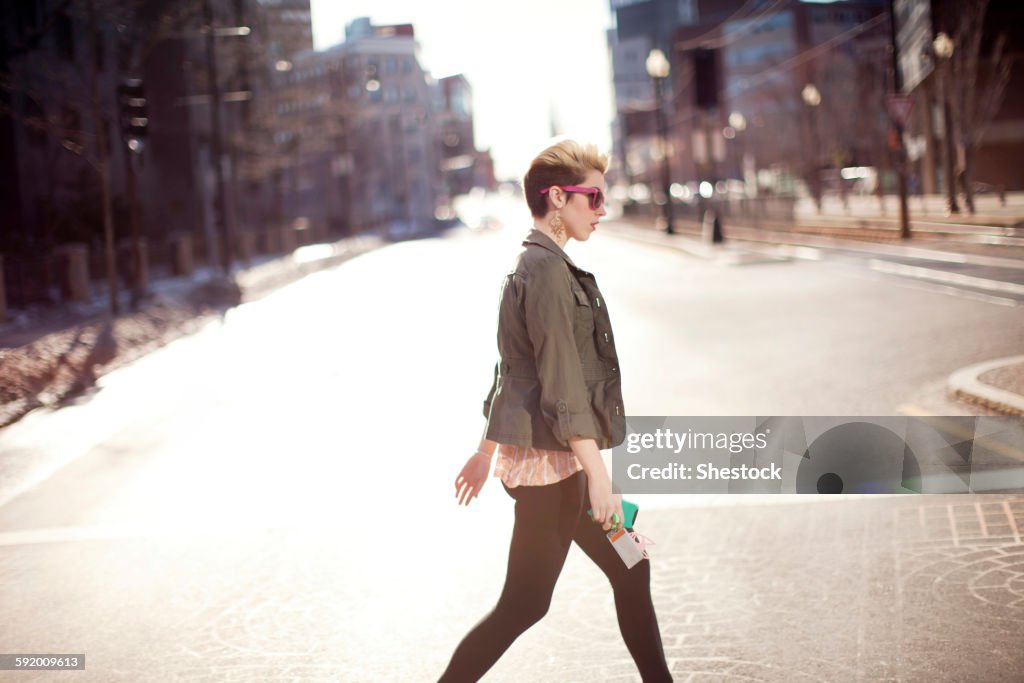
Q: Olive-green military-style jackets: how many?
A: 1